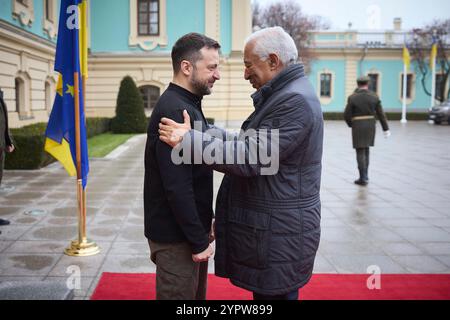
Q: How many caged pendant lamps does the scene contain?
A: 0